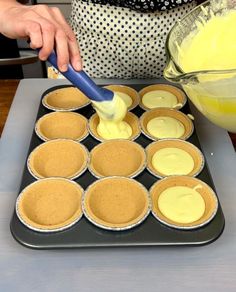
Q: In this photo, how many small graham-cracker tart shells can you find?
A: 12